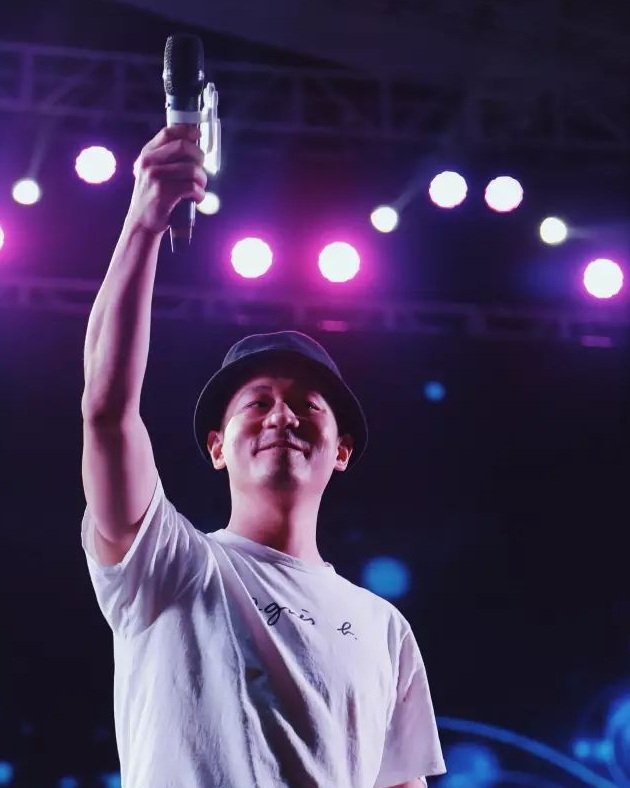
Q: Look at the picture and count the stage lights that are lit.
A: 11